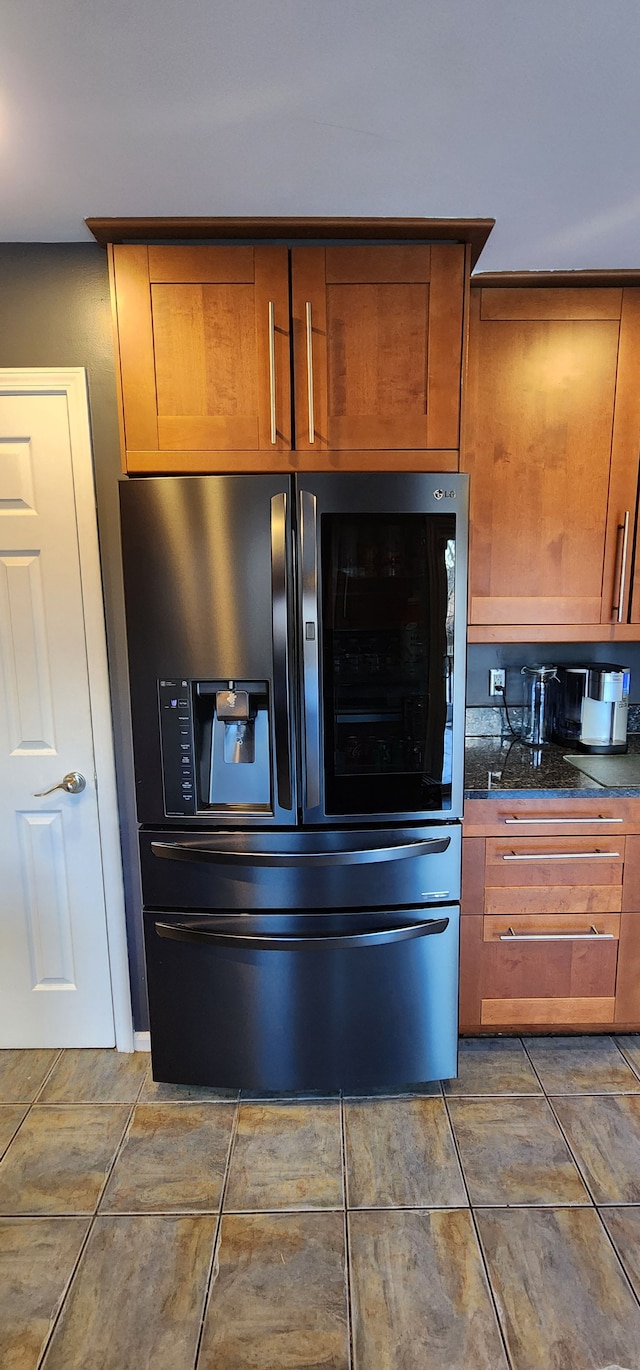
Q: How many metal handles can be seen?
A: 11